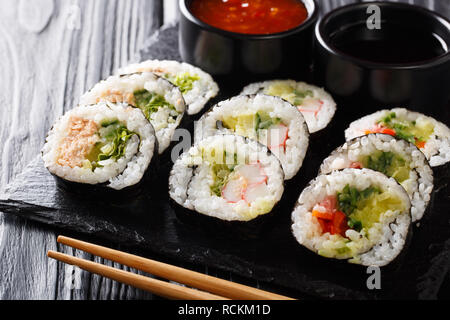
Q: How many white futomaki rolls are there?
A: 9